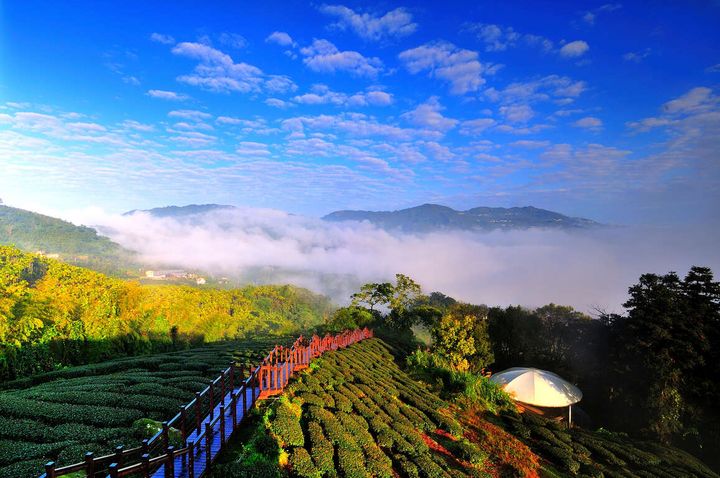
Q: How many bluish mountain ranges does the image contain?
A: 2